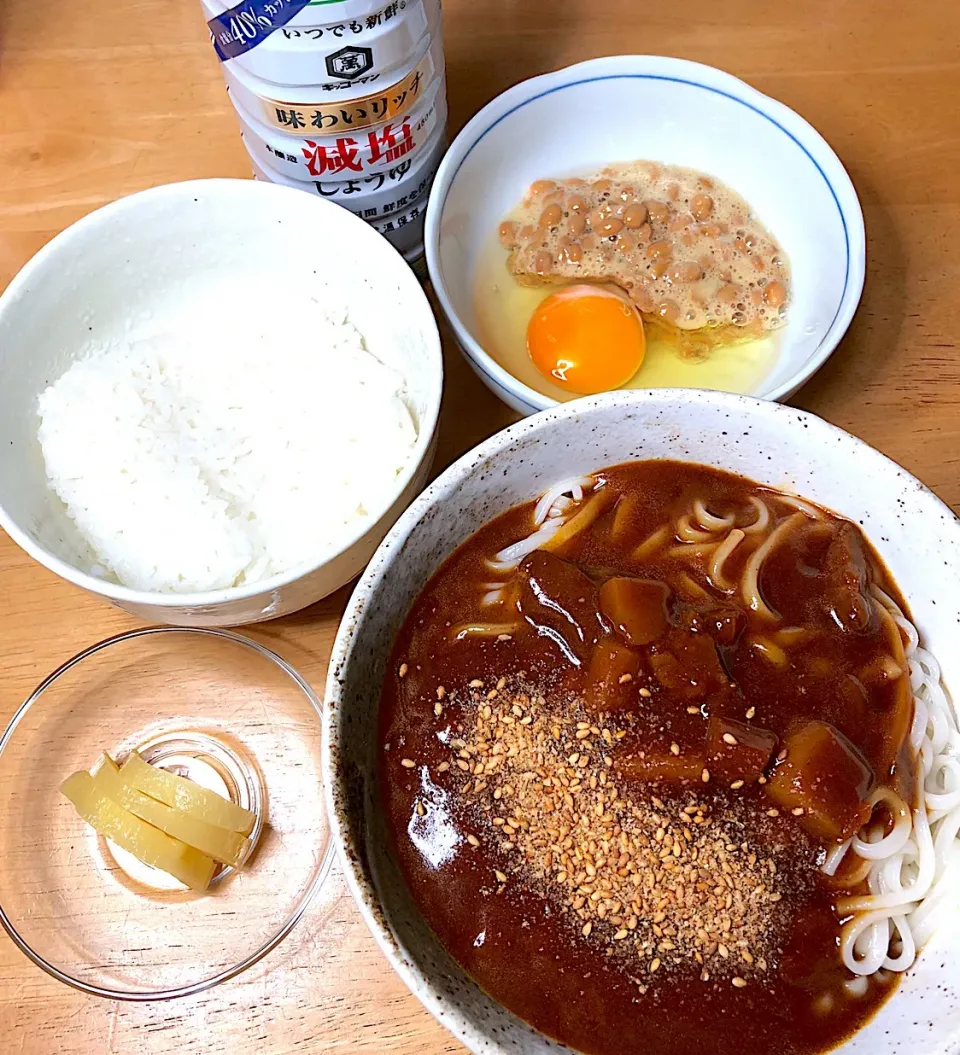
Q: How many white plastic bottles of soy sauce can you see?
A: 1